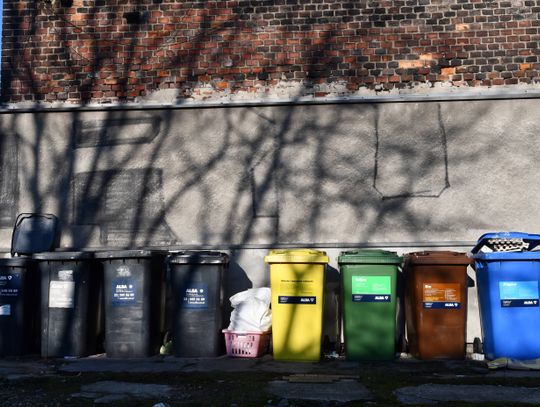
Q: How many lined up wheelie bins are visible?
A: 8